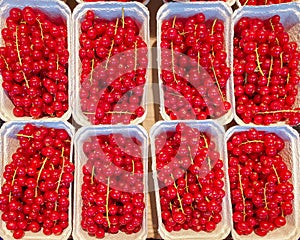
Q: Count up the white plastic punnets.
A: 8